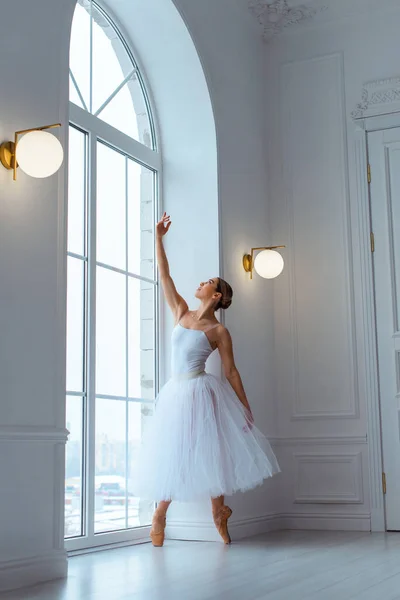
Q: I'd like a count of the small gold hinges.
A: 3